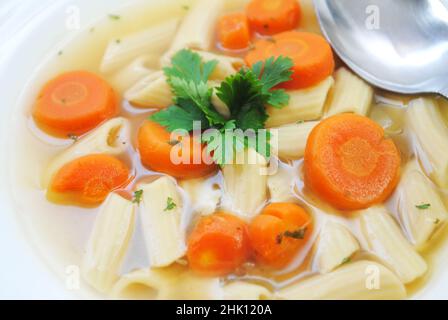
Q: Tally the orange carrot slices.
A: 9